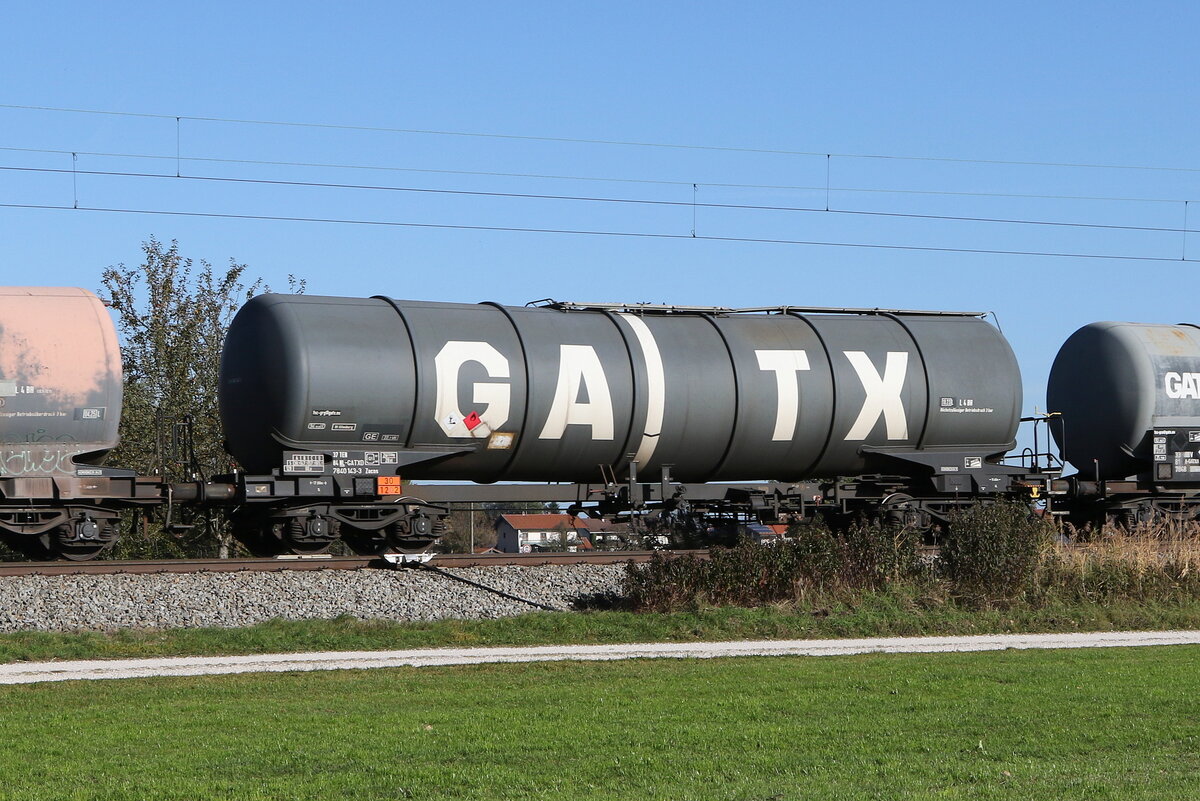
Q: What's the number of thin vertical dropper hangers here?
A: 5